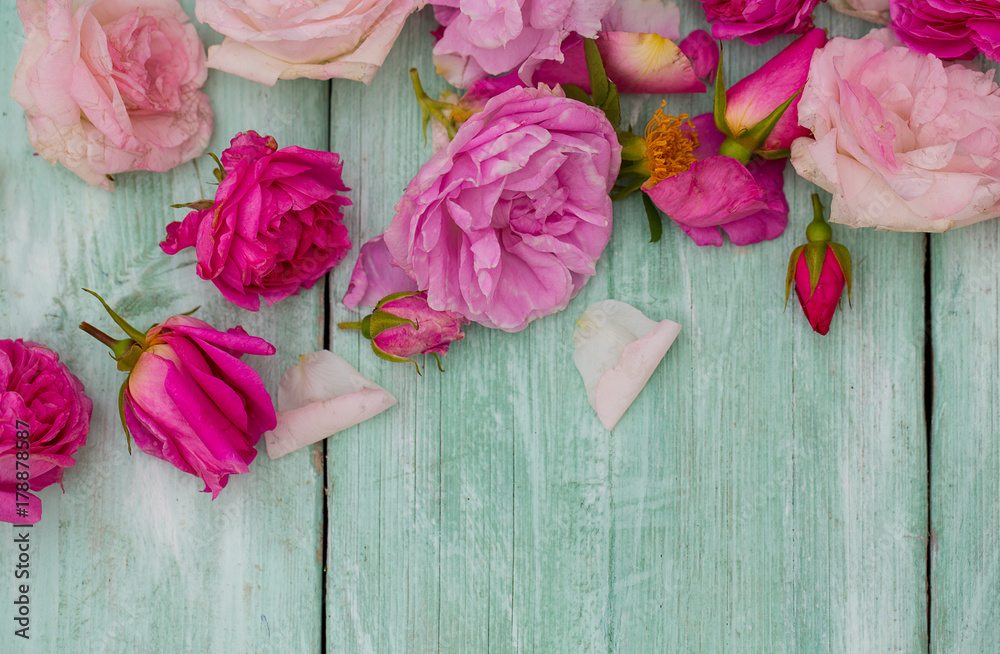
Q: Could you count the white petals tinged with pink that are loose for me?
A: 2